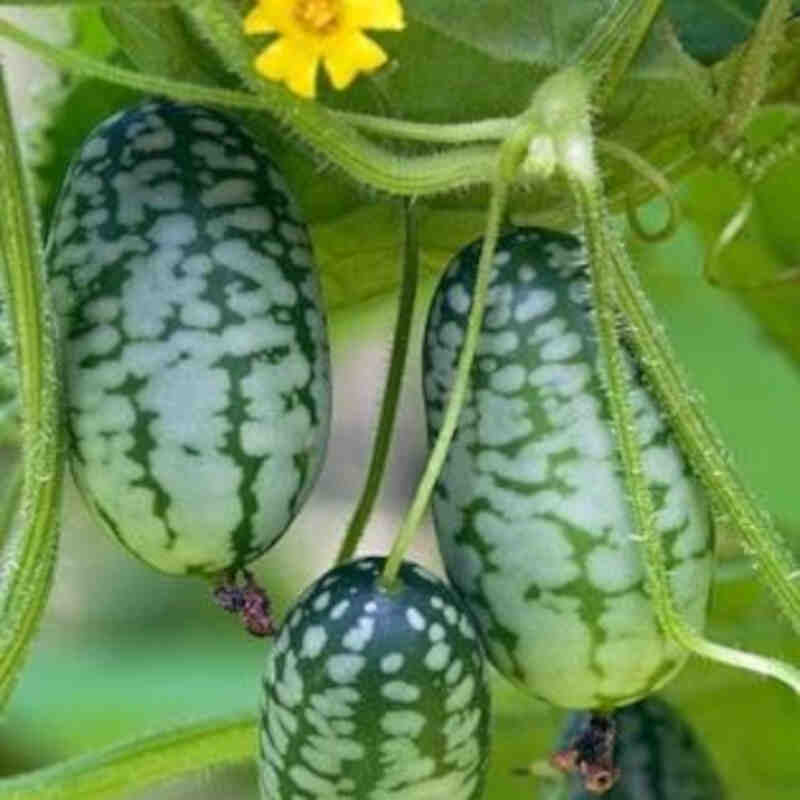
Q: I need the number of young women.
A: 0